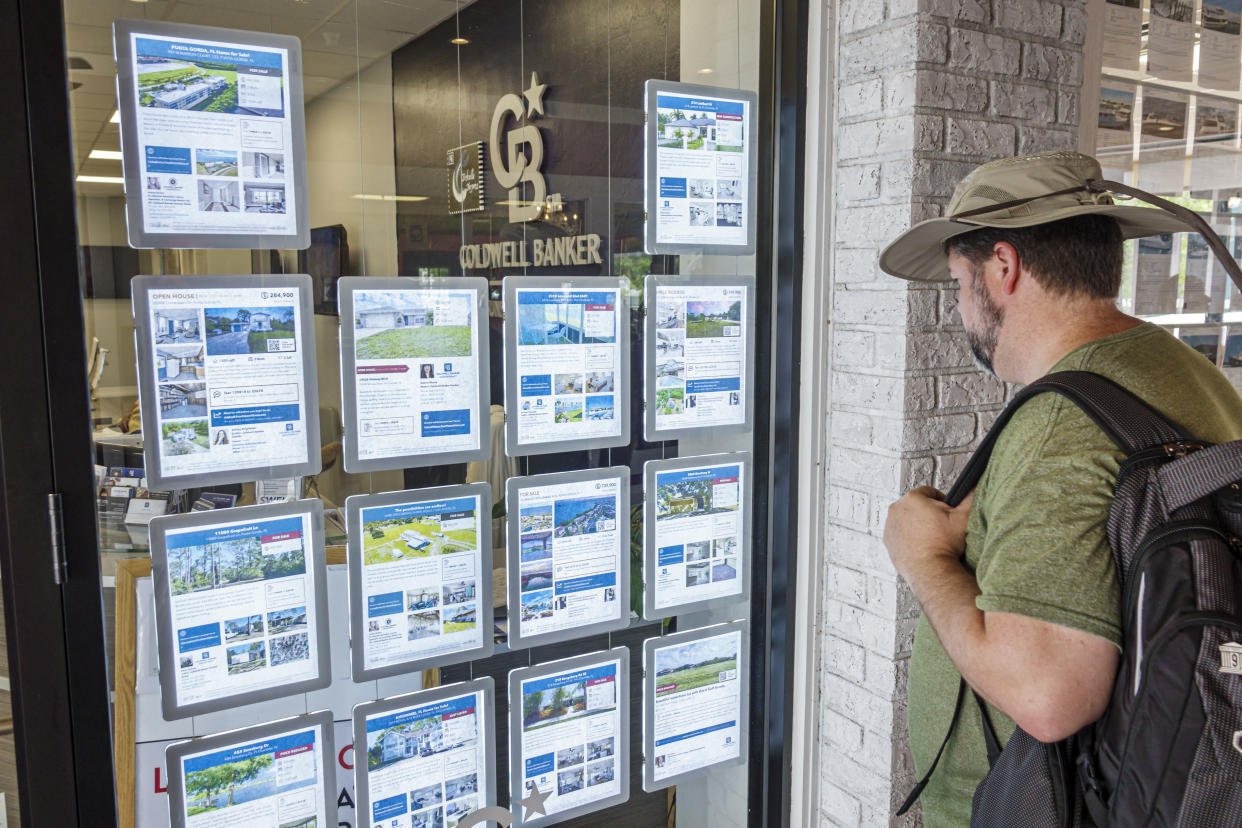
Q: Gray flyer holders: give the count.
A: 14